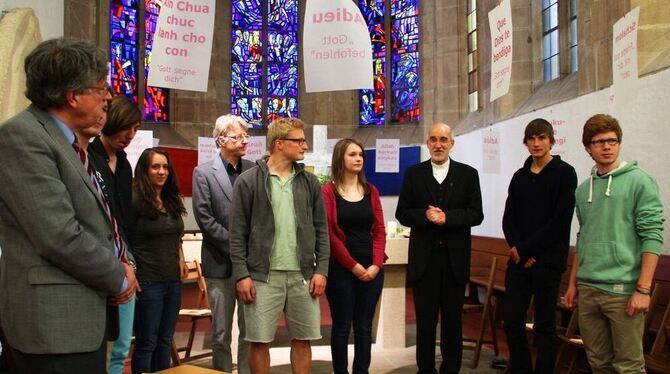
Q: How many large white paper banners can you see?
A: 4